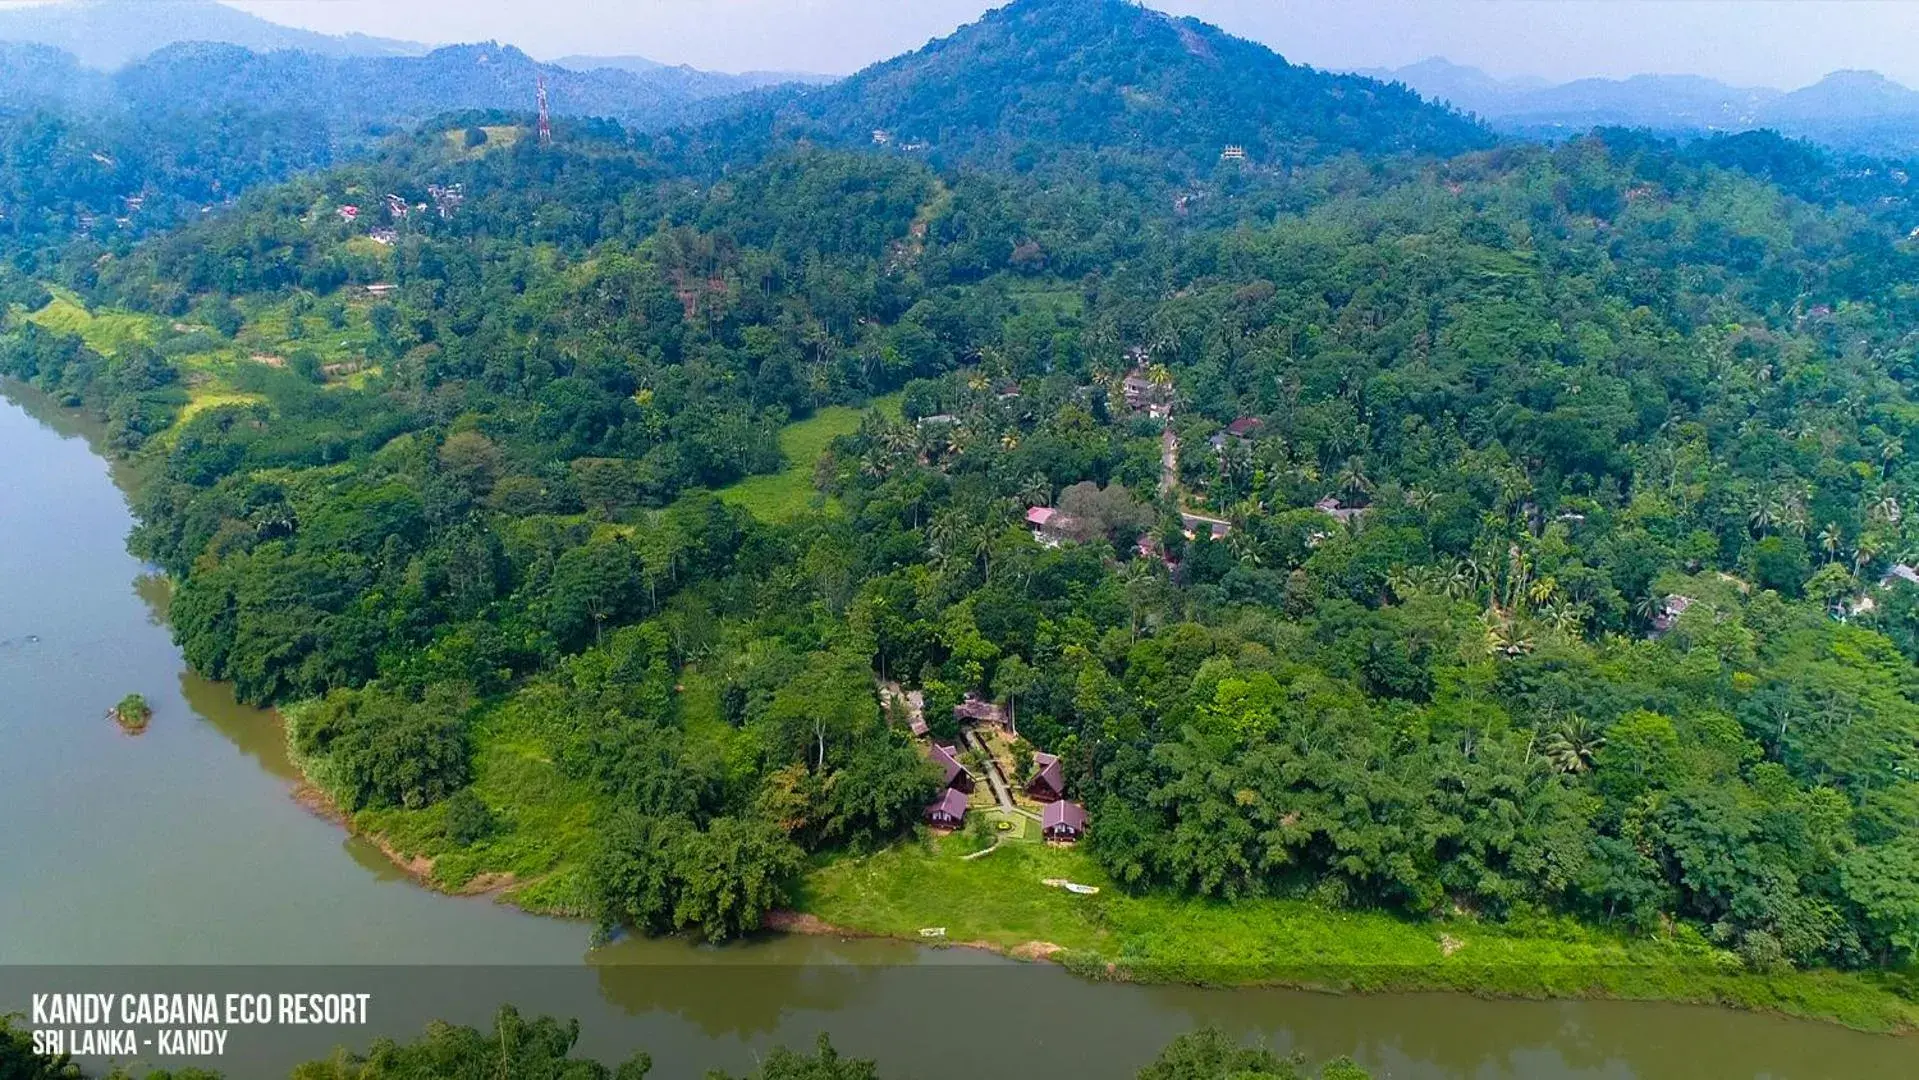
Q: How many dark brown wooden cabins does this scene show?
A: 4